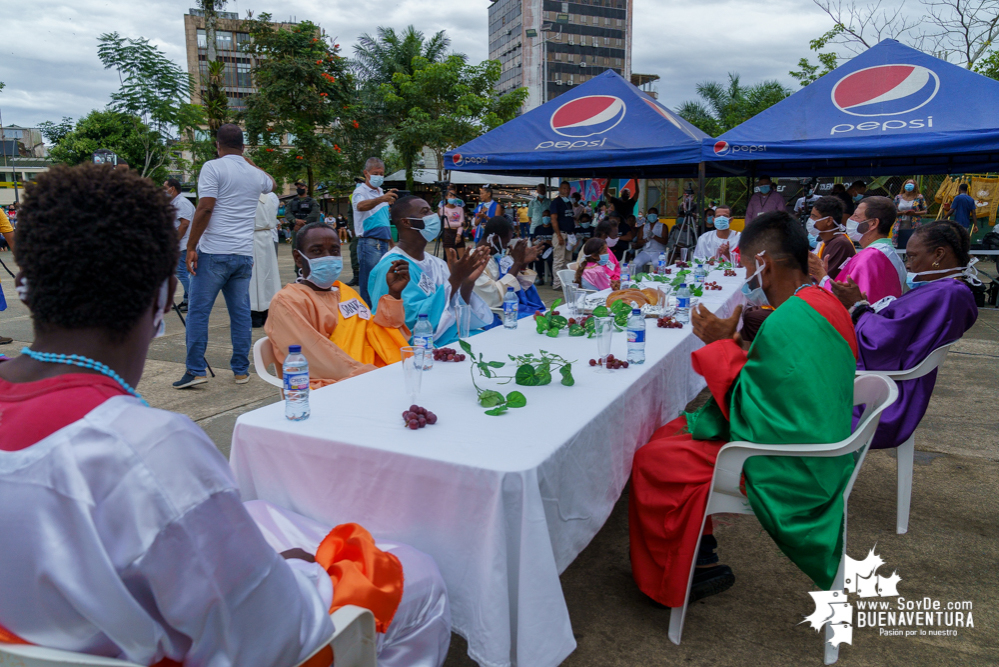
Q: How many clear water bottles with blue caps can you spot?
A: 8